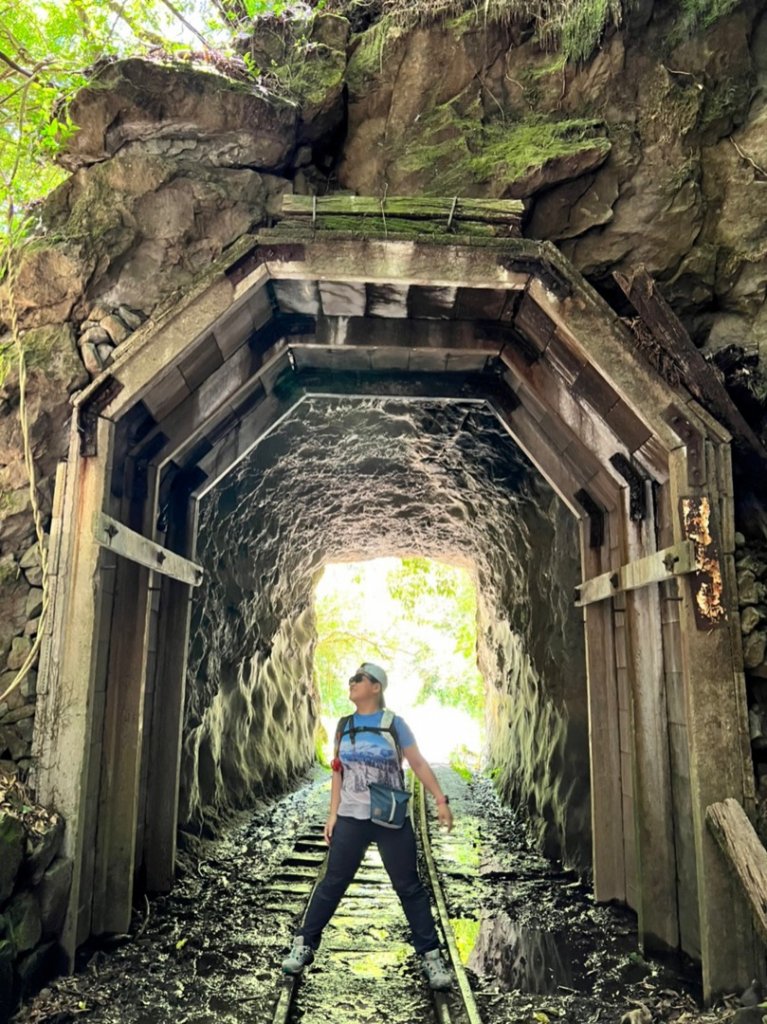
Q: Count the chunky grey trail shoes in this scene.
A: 2